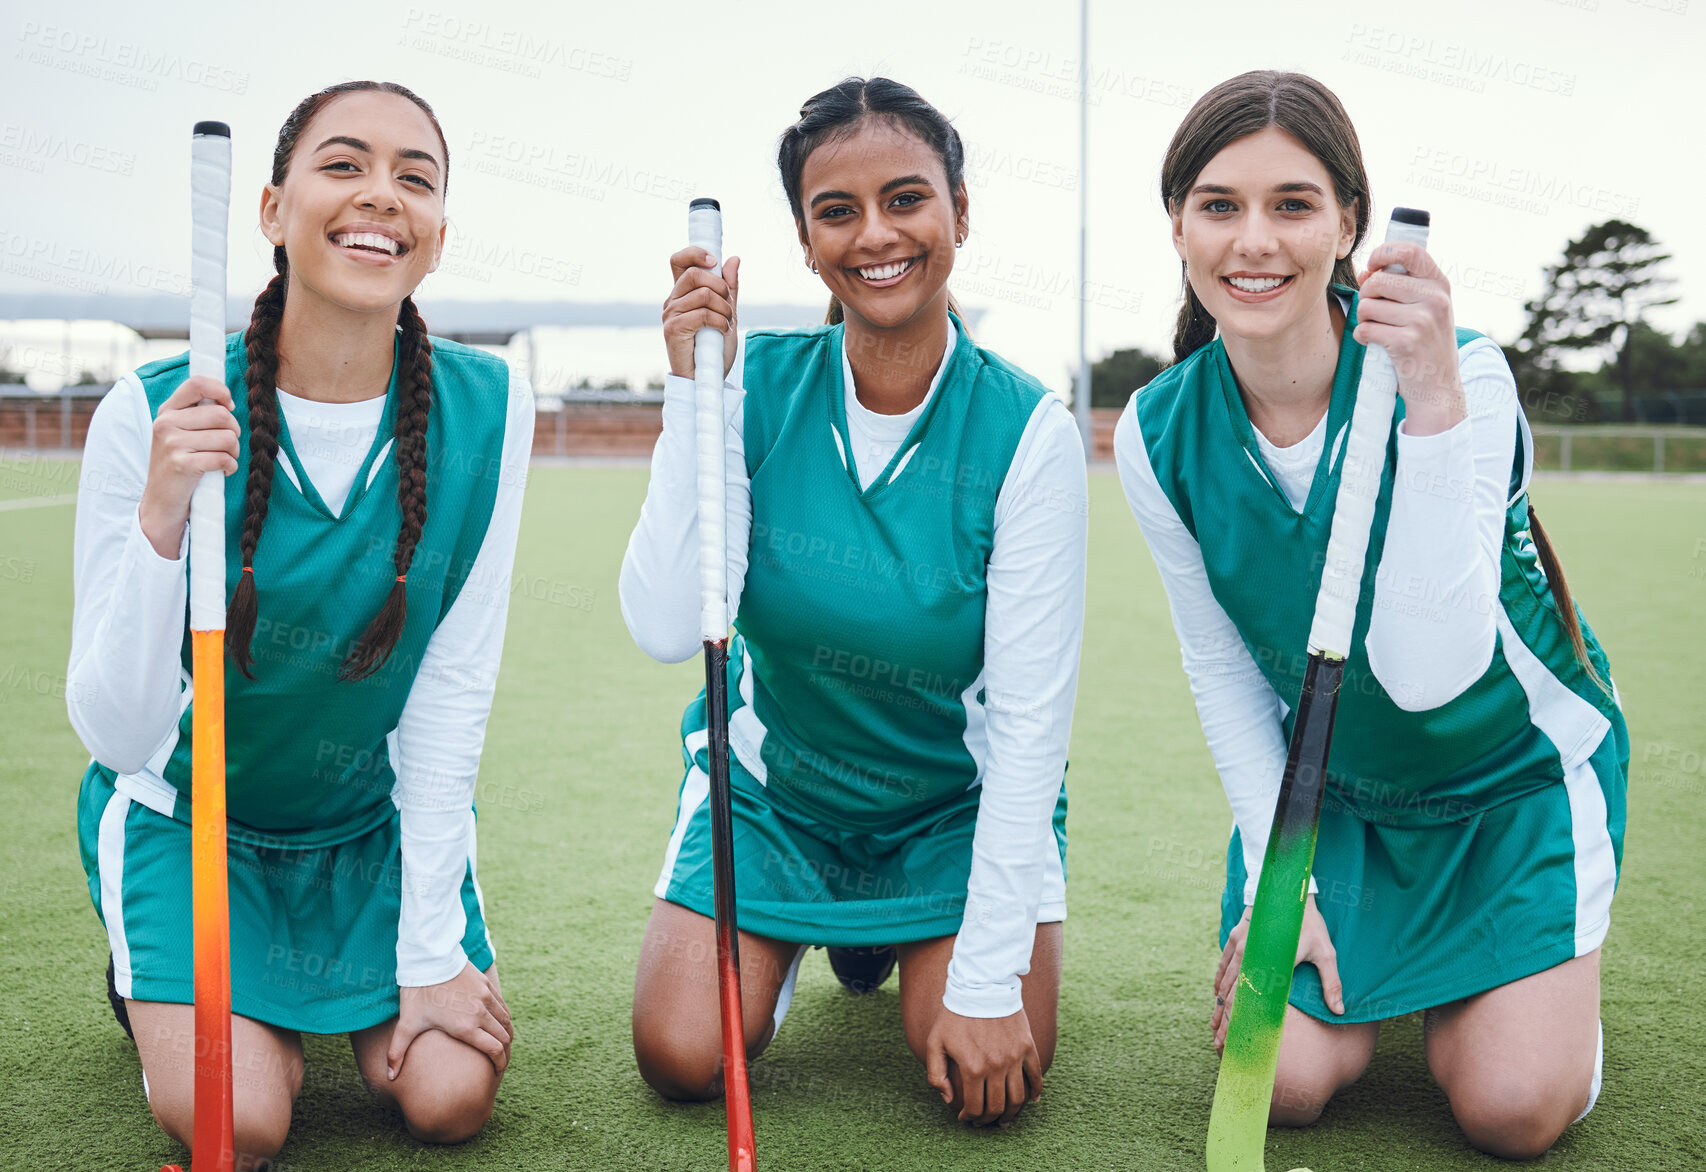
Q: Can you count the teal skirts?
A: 3